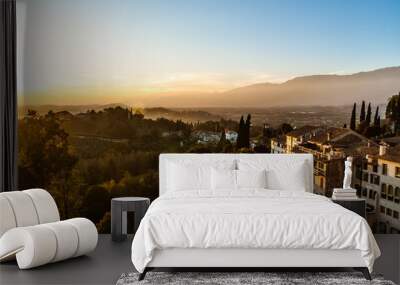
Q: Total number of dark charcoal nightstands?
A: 2